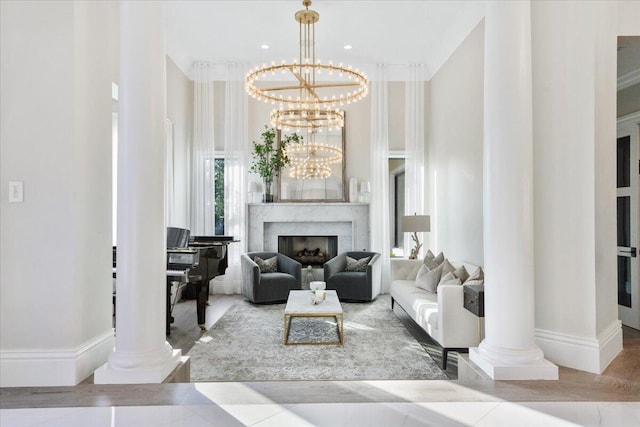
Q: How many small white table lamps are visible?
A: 2